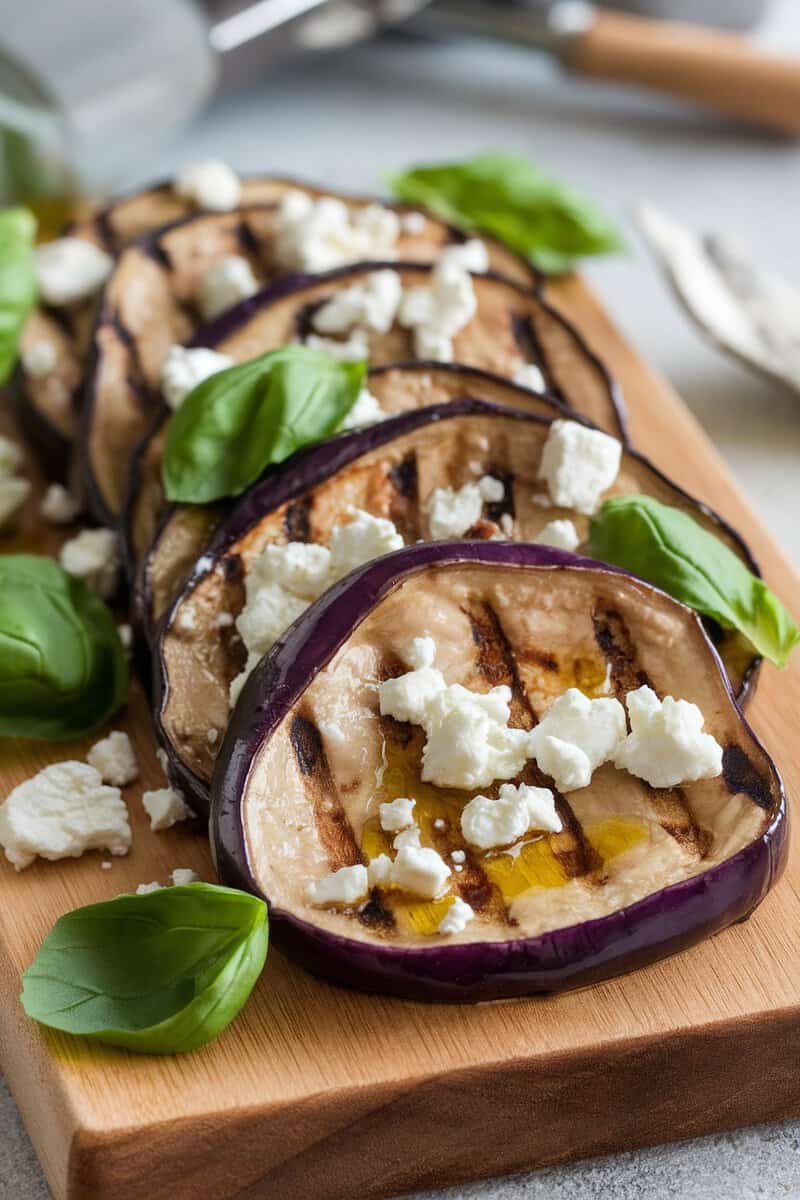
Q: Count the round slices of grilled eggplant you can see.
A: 6